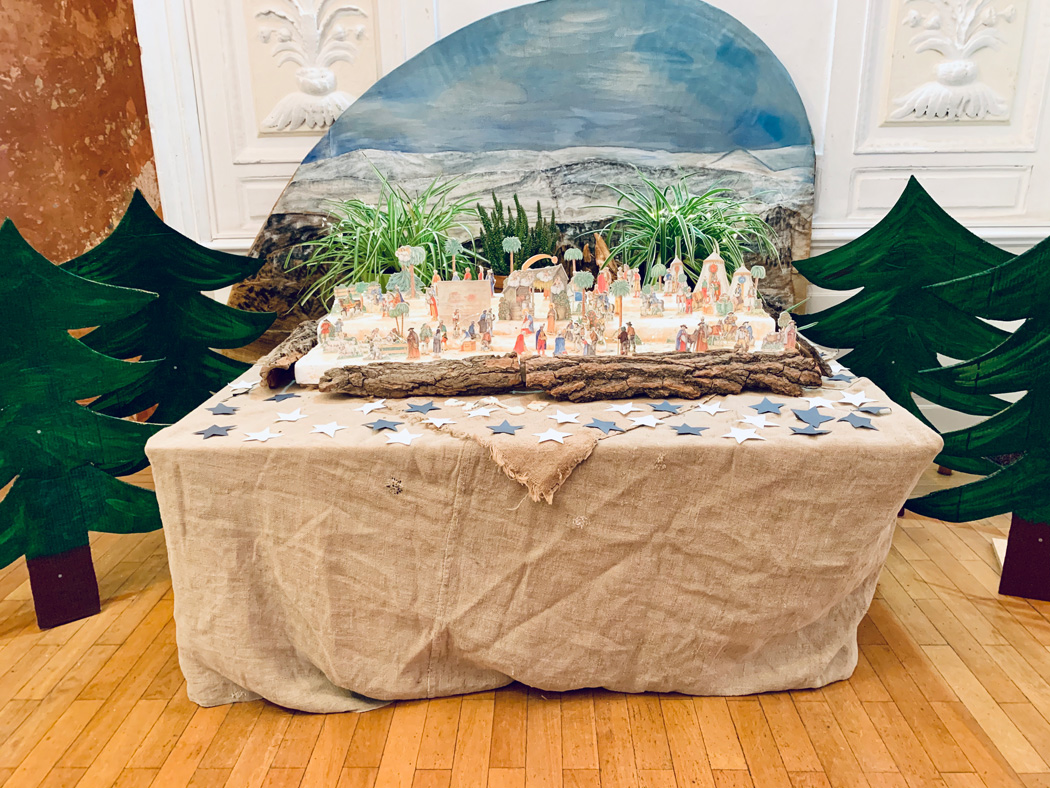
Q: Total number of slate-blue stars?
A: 15